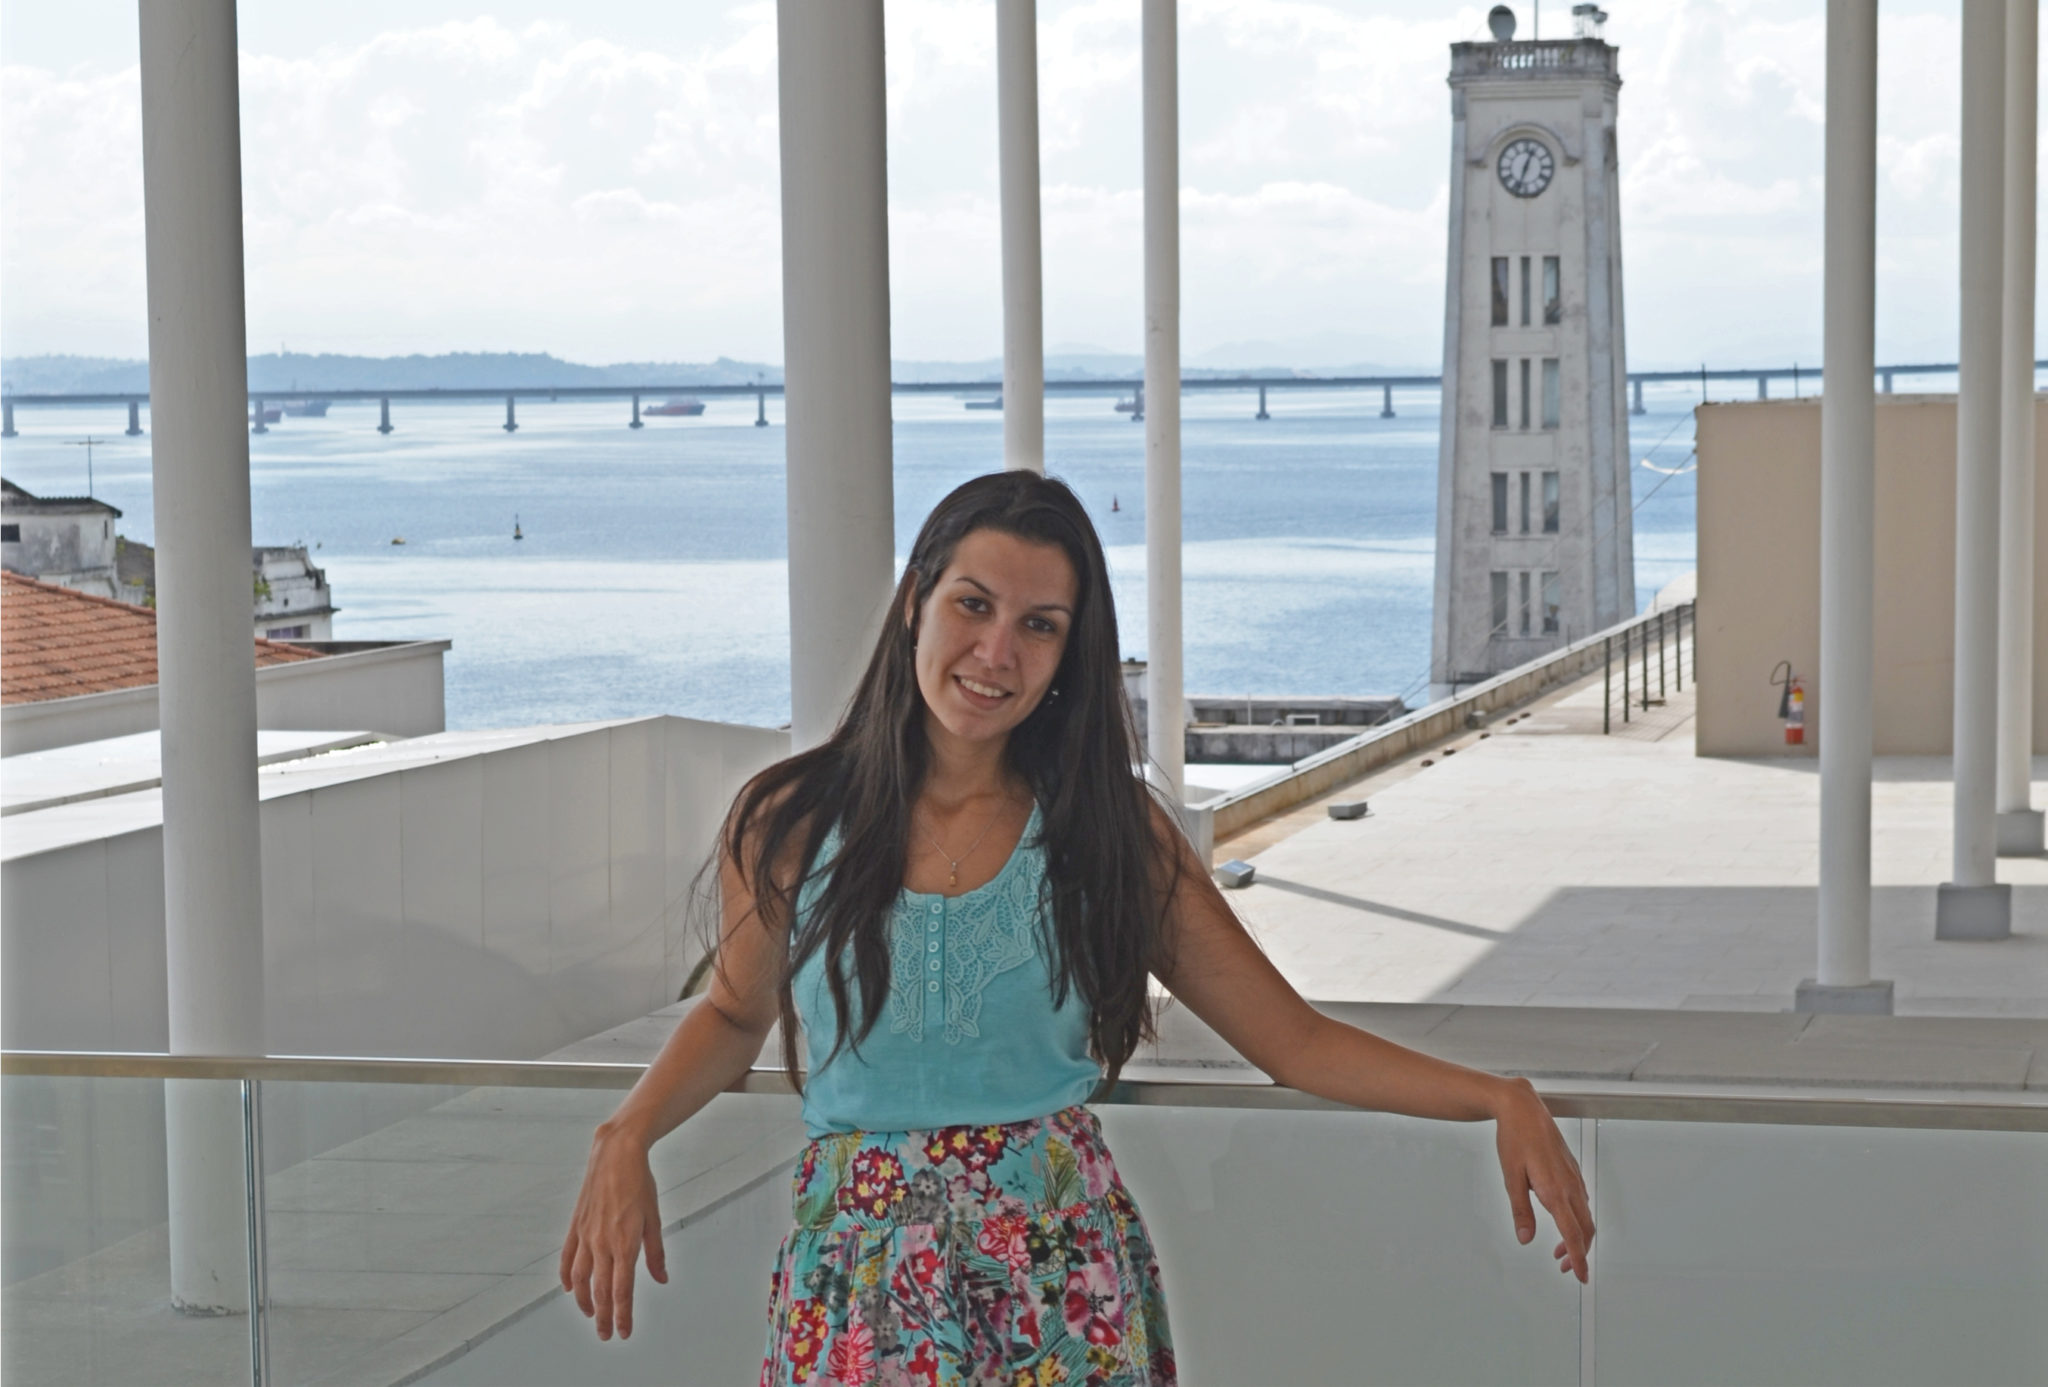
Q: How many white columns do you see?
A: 7